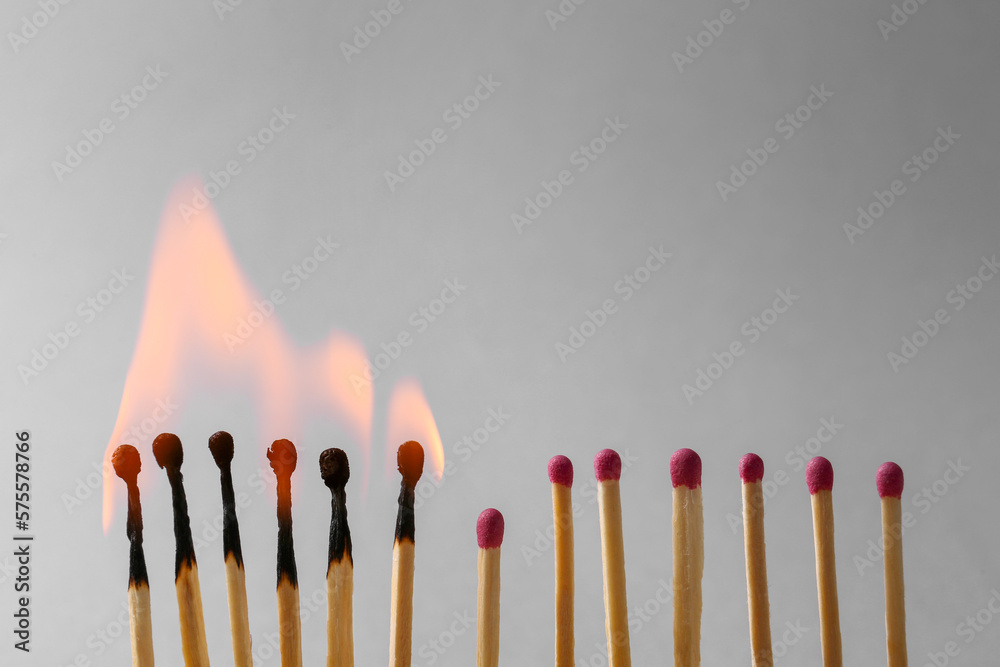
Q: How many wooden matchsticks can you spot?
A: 13